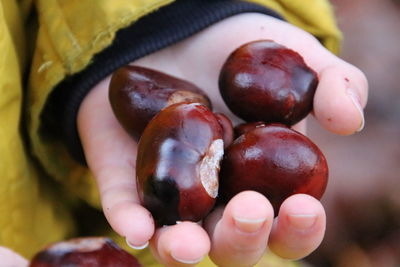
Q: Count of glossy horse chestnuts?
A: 5